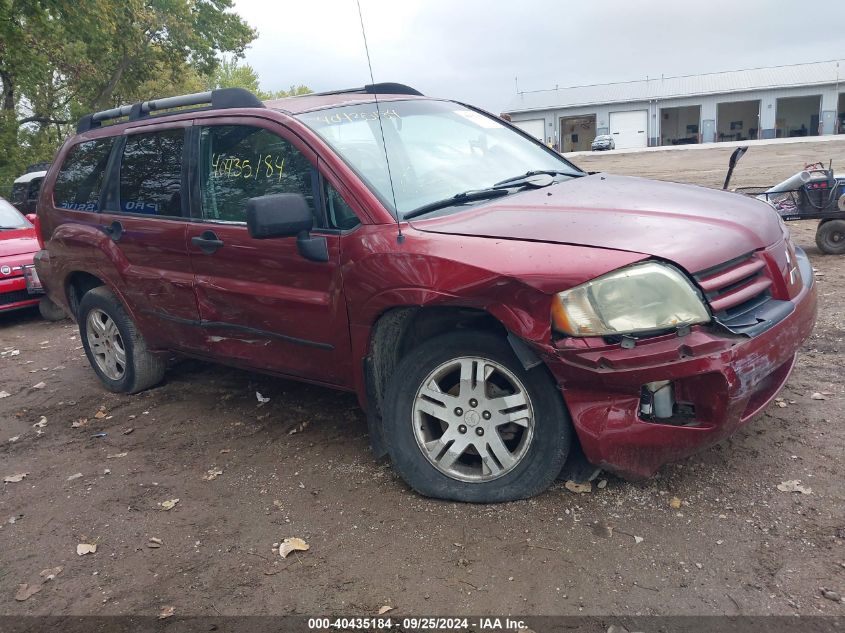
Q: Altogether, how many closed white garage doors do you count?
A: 2